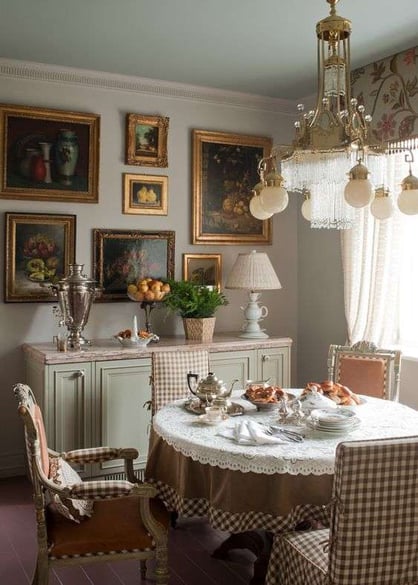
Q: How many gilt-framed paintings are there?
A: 7